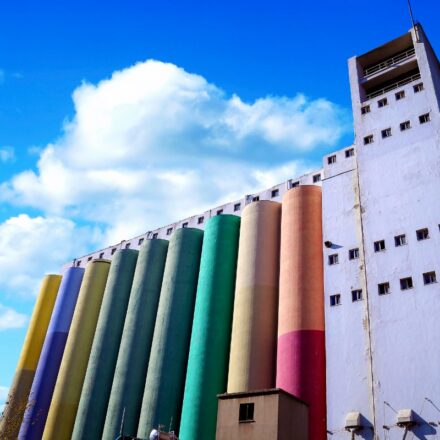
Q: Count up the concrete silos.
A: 9